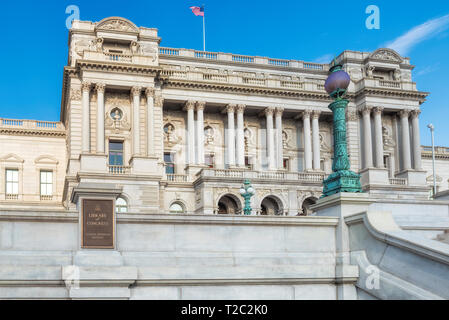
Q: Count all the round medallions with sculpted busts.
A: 7